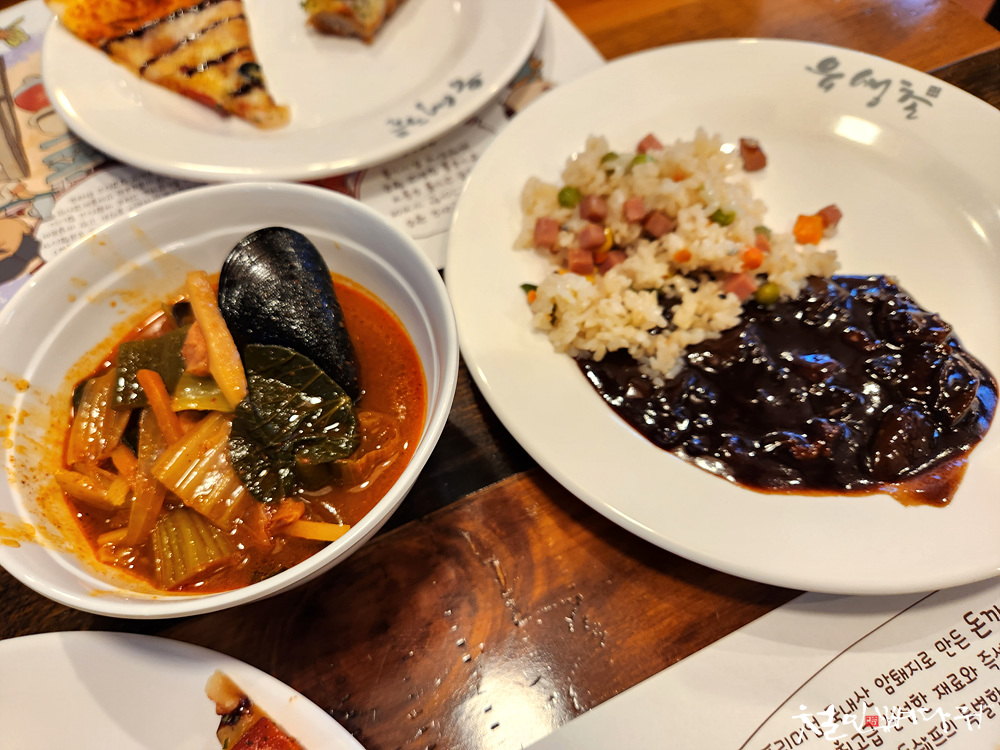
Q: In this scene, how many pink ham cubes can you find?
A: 12